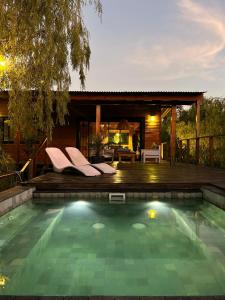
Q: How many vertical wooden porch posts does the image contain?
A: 3